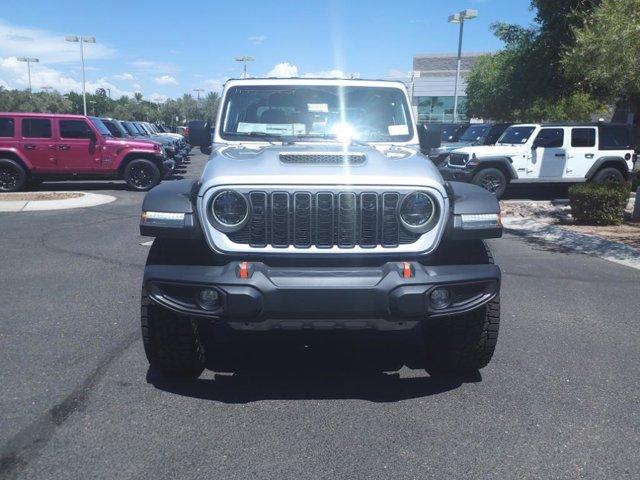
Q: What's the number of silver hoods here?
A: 1